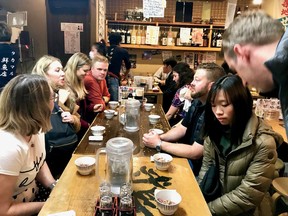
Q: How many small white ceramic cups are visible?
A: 9